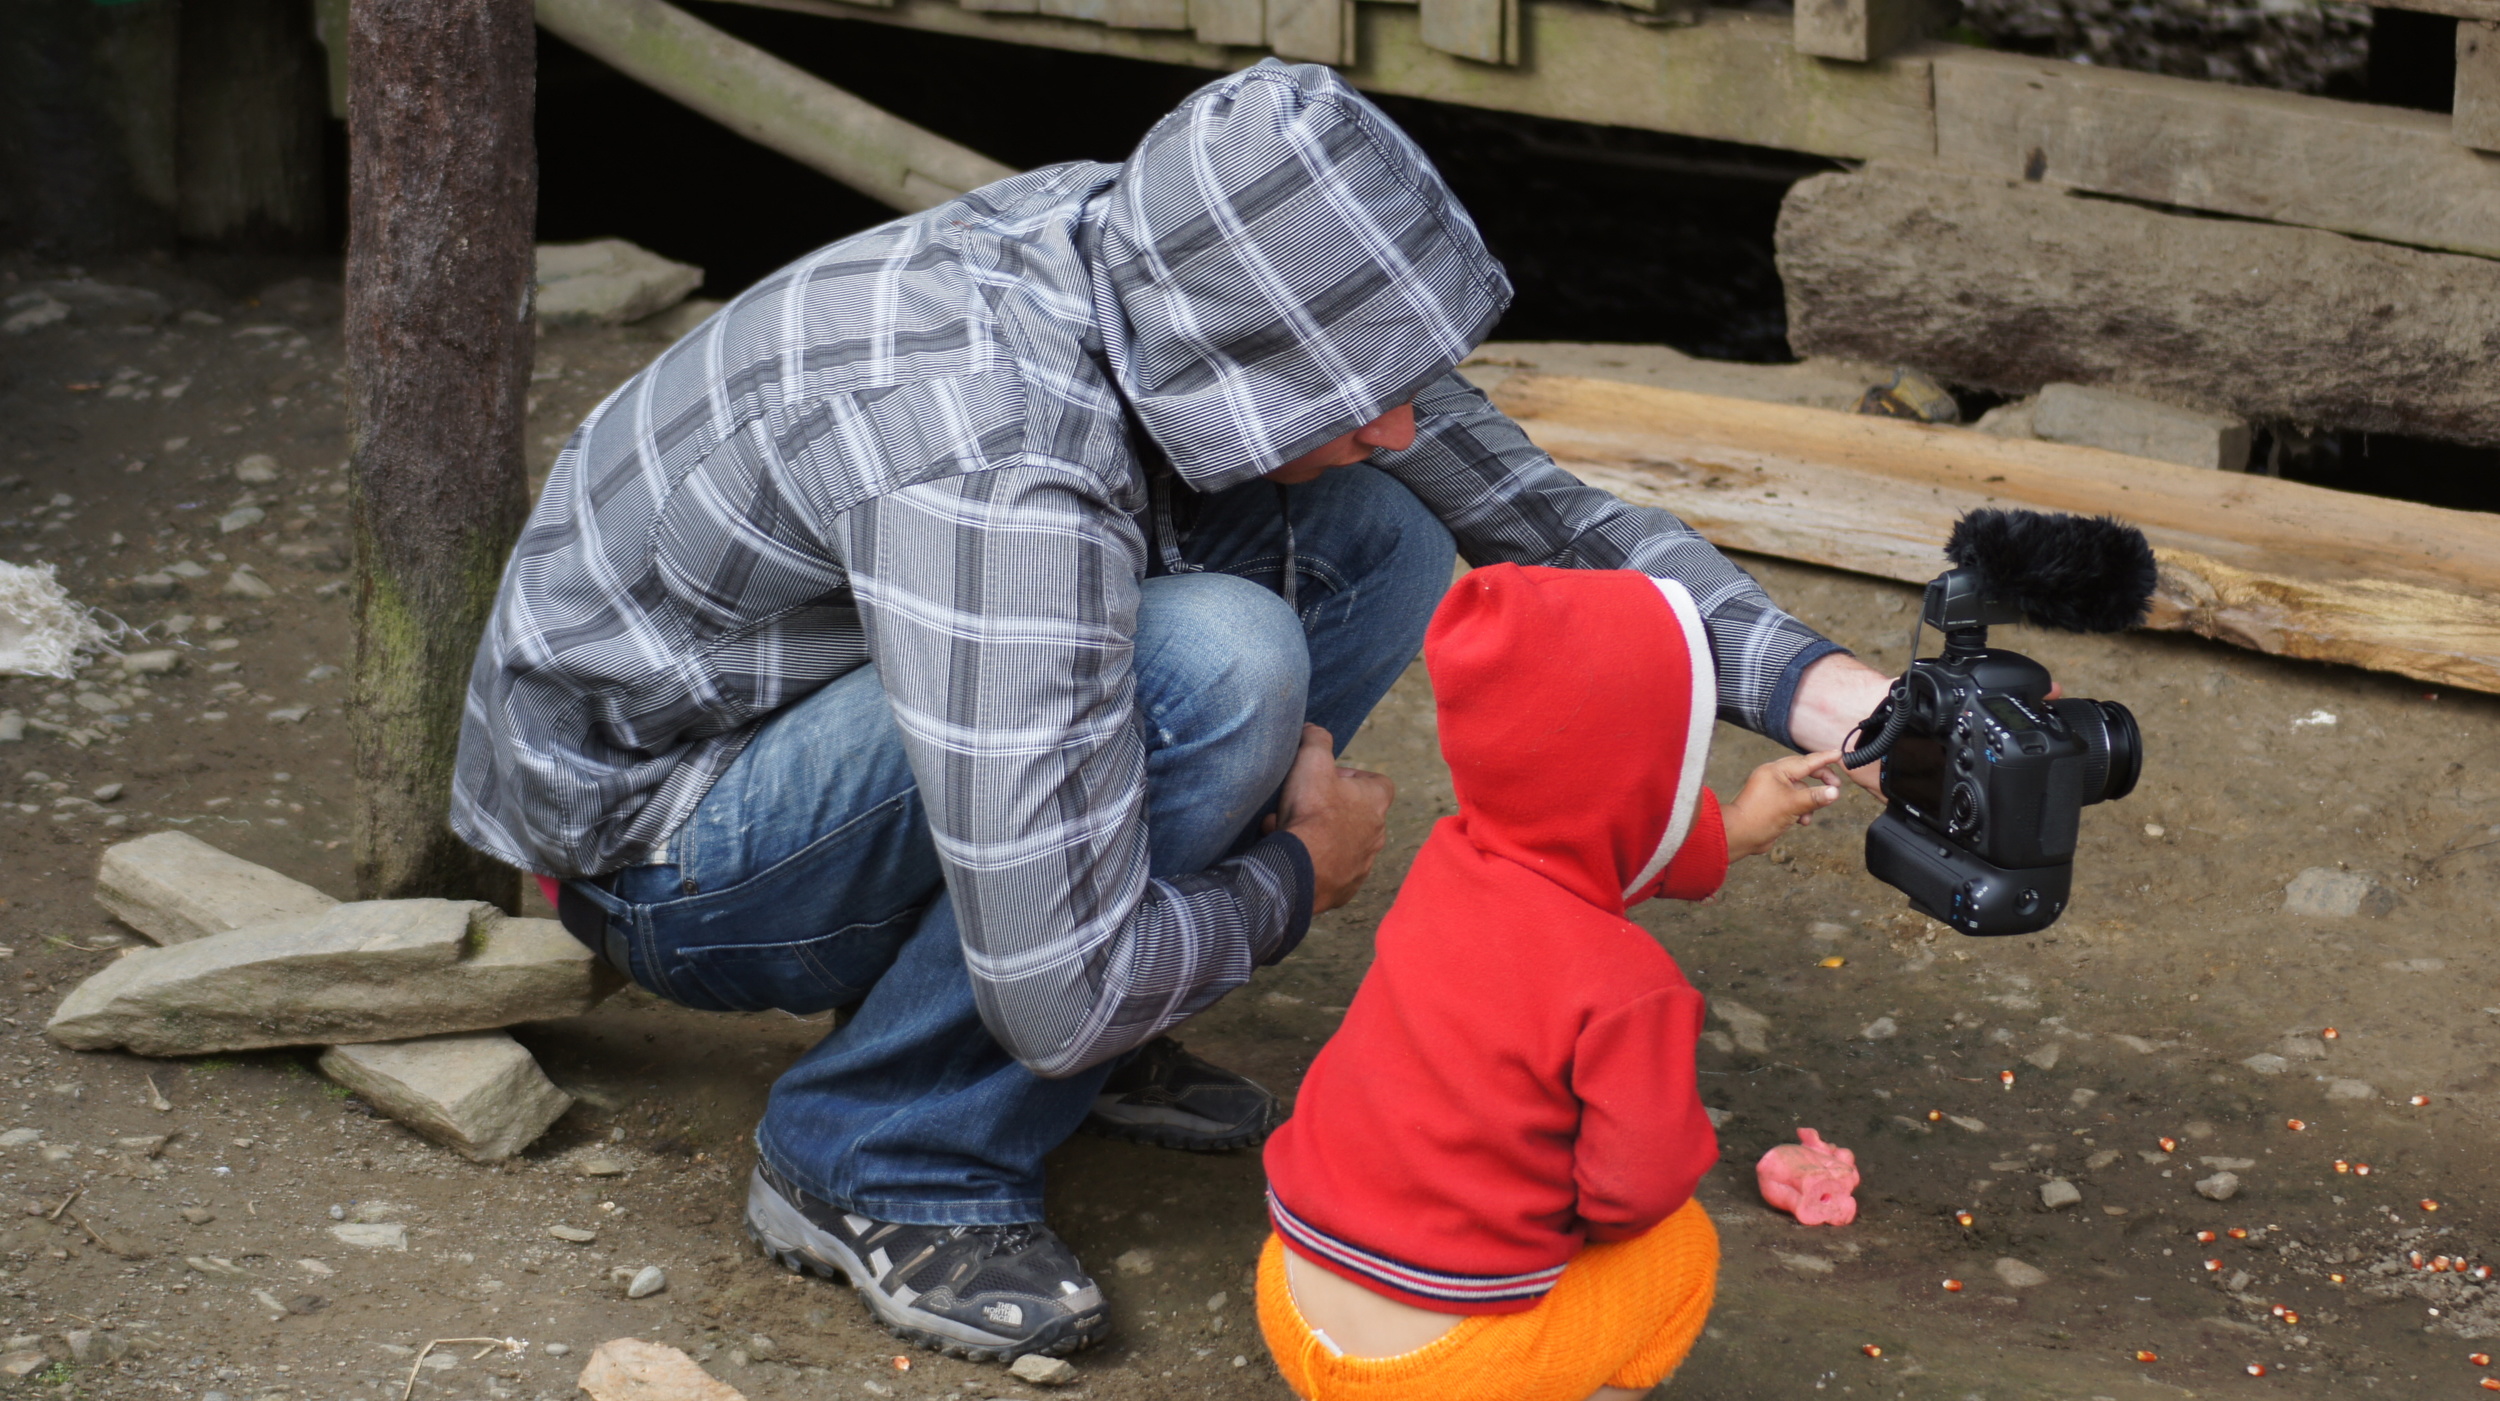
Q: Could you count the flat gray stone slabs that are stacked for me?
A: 3